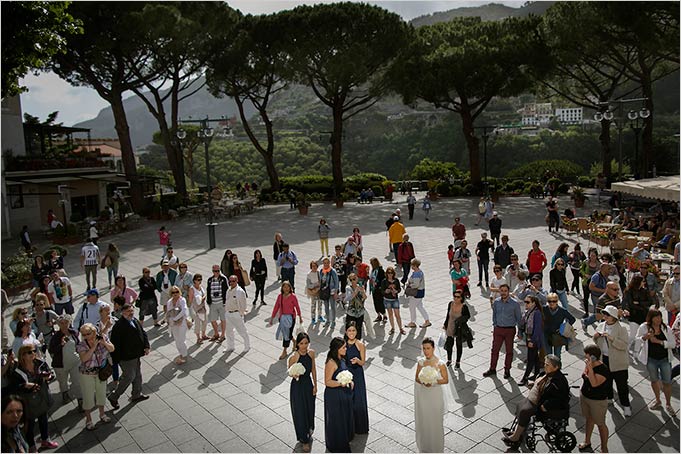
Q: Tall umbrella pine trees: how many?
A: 7